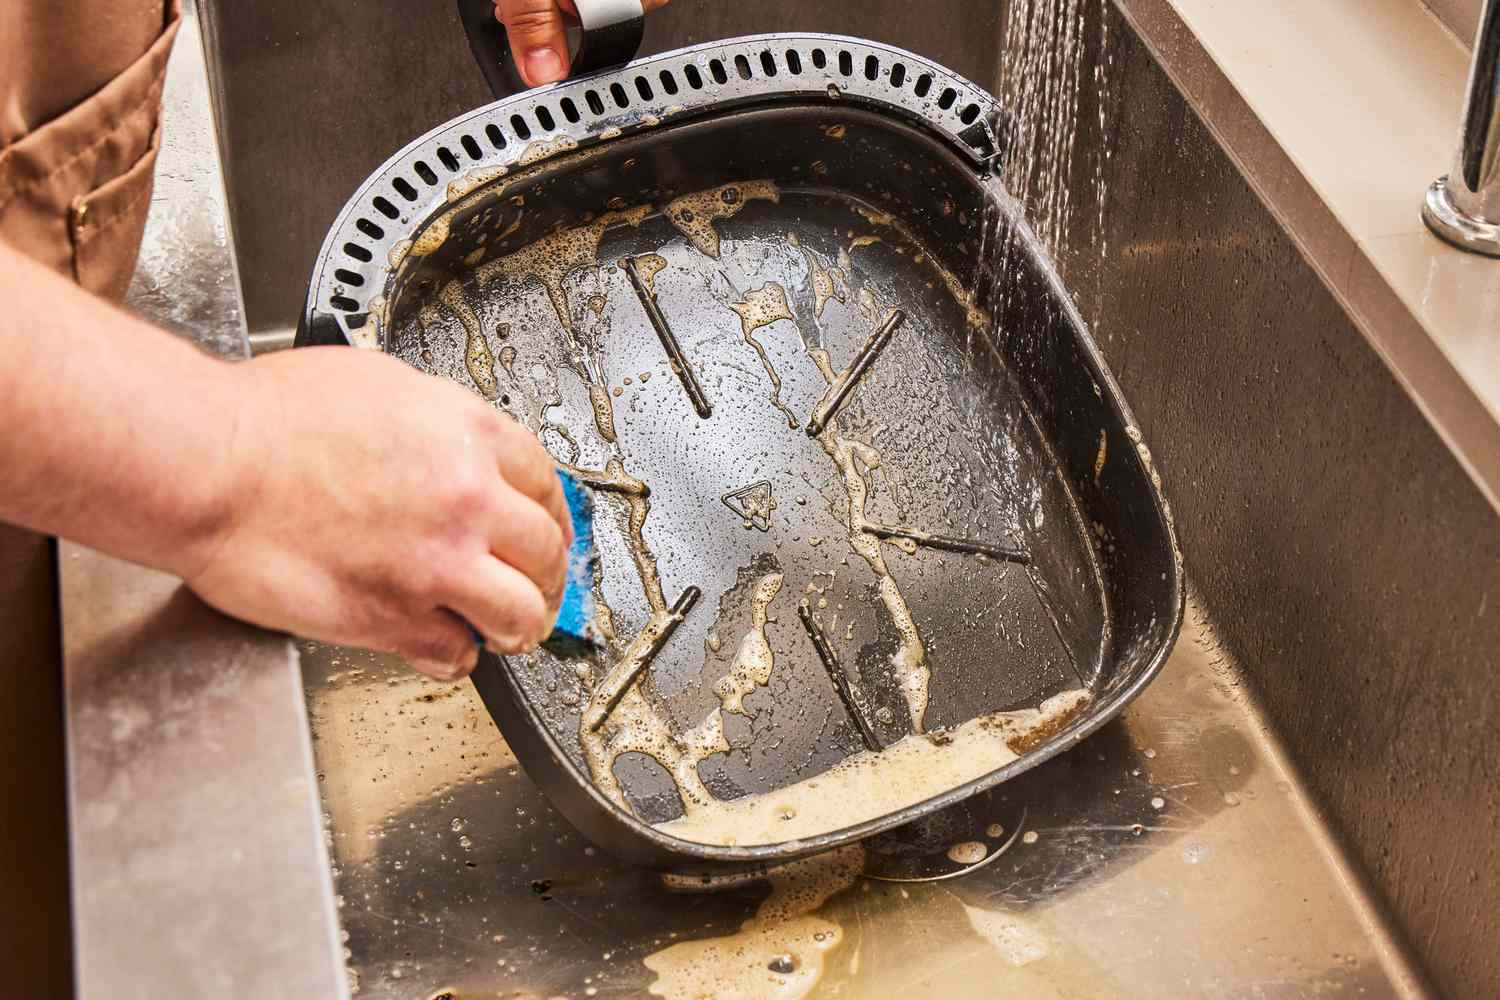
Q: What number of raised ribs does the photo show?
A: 6